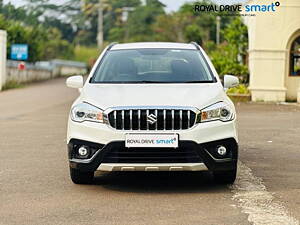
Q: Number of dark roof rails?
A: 2